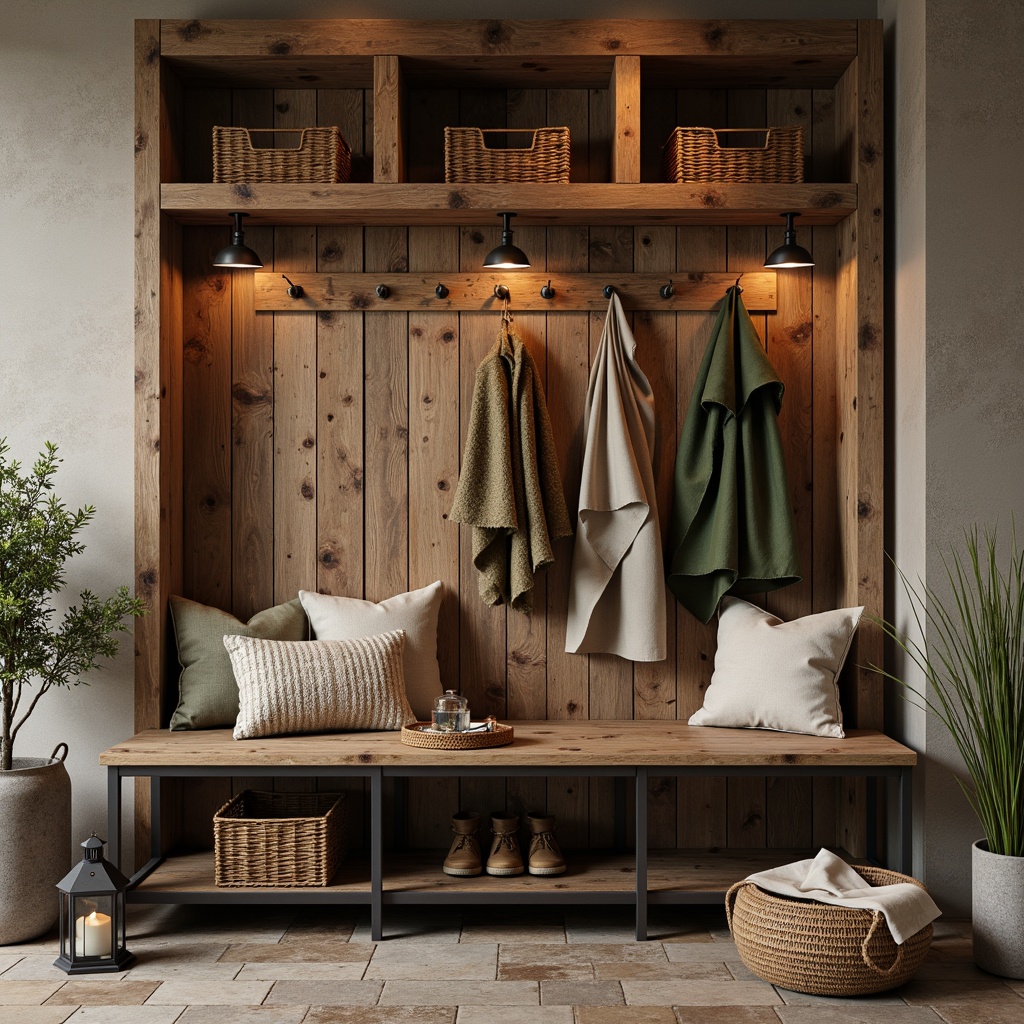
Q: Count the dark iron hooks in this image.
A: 8